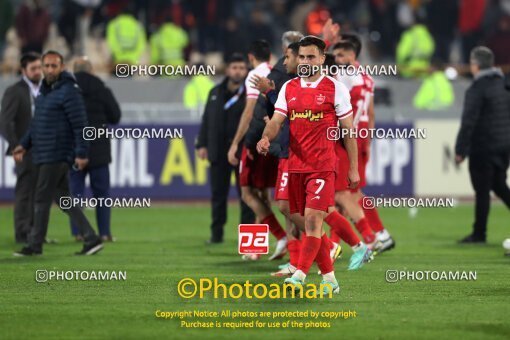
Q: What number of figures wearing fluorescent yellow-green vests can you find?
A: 5